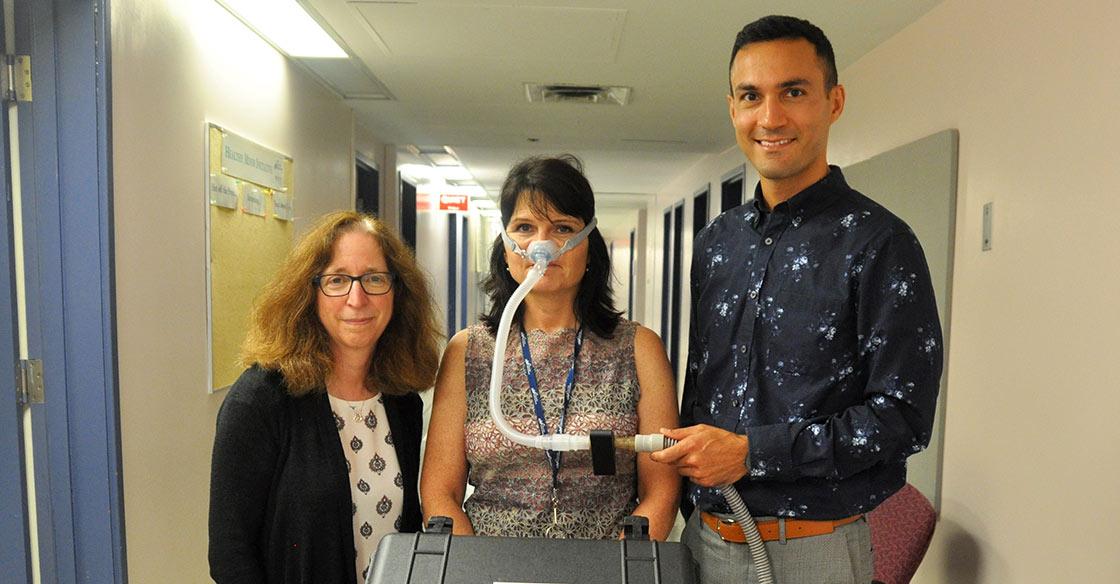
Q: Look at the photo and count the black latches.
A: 2